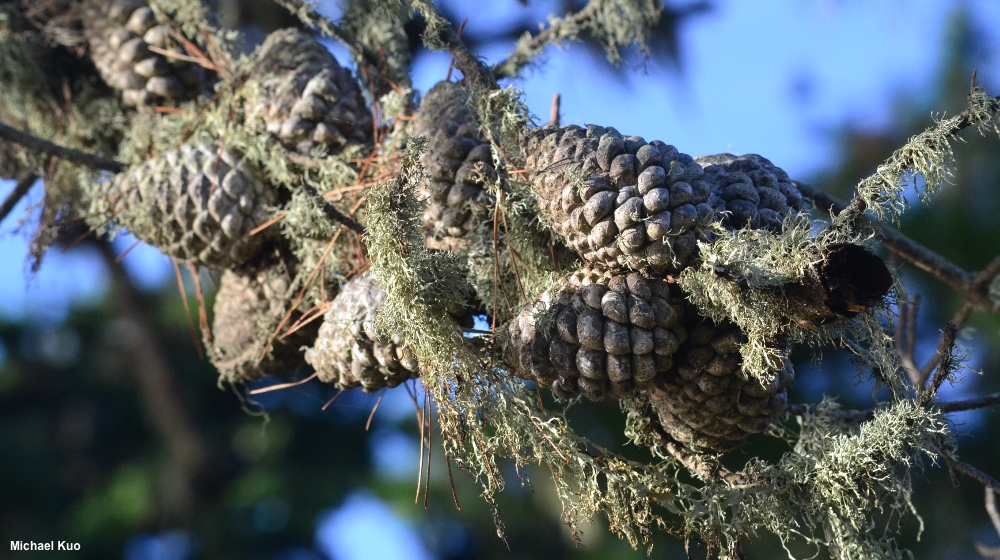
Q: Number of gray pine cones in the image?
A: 10